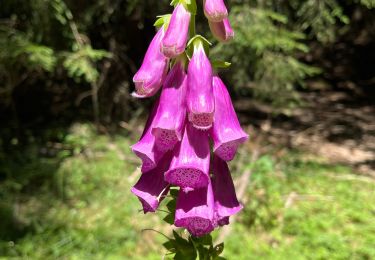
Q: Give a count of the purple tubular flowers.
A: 12